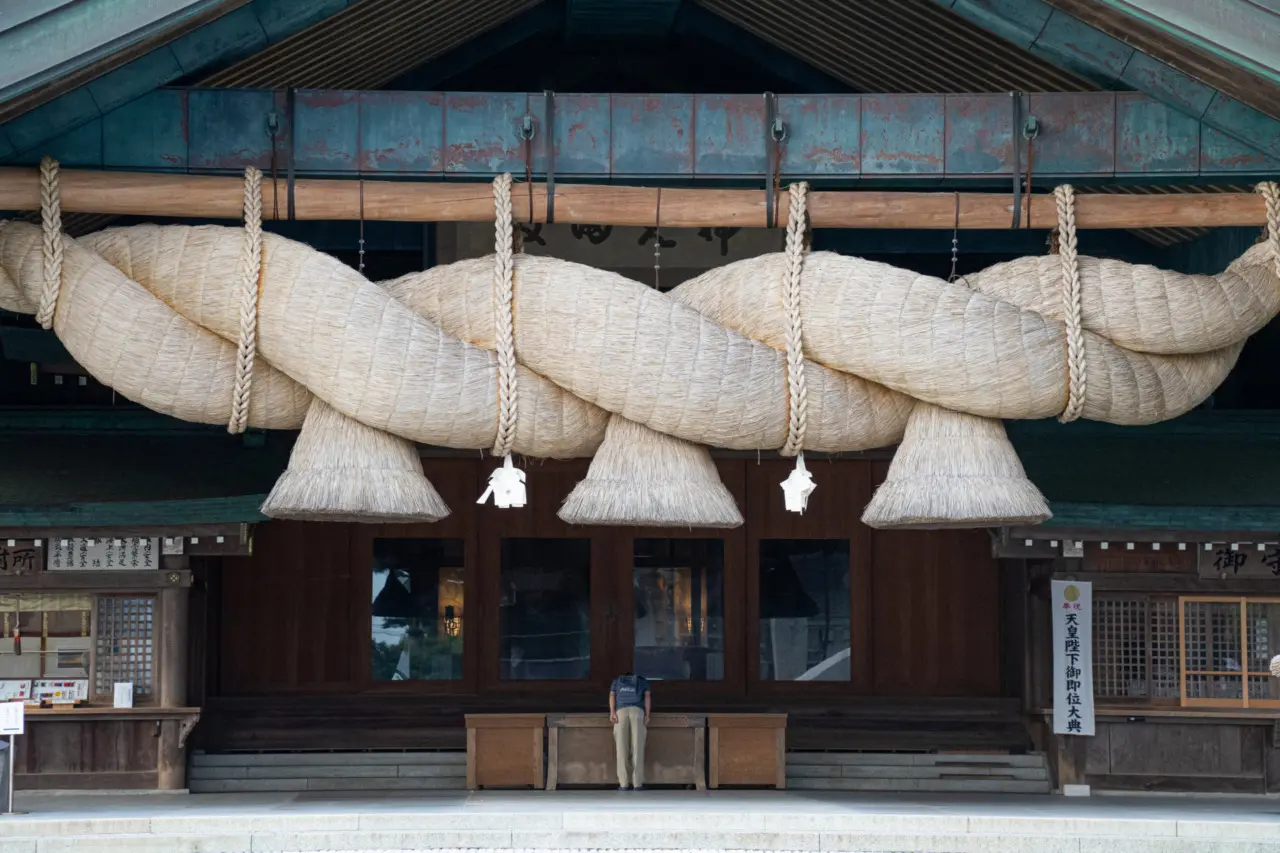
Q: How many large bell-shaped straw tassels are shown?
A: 3